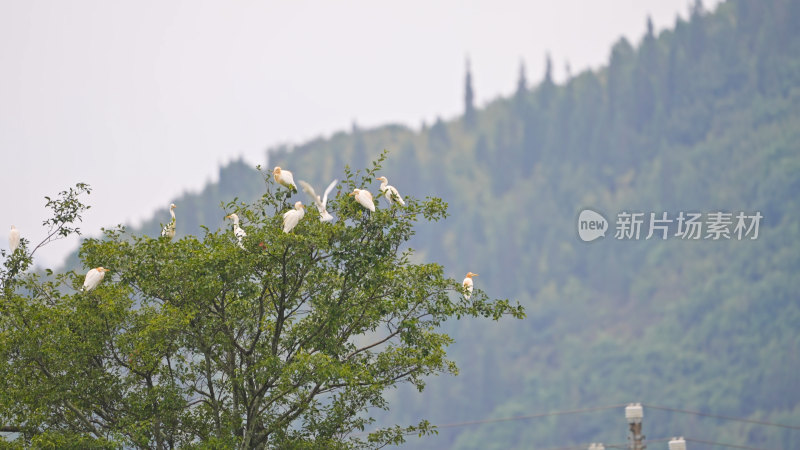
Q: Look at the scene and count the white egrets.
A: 10